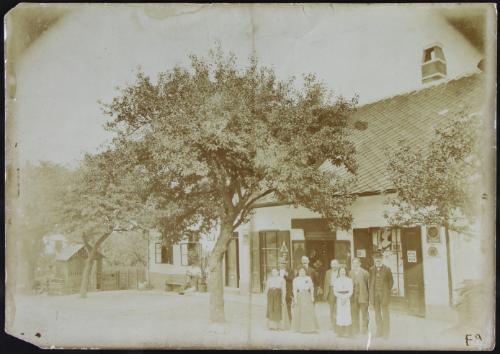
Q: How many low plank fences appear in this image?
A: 1